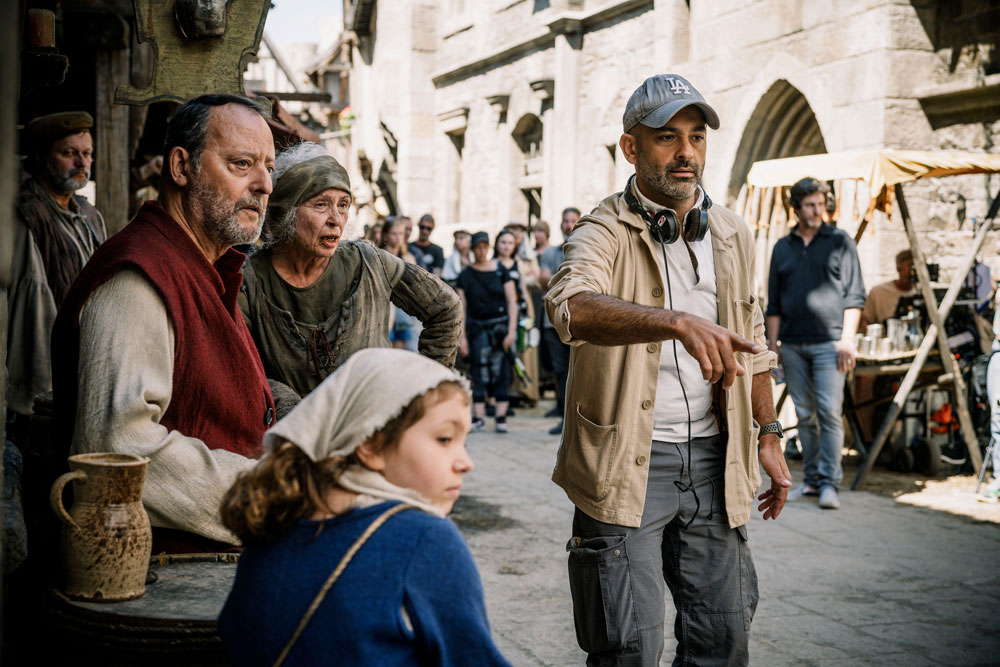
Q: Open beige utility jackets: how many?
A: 1